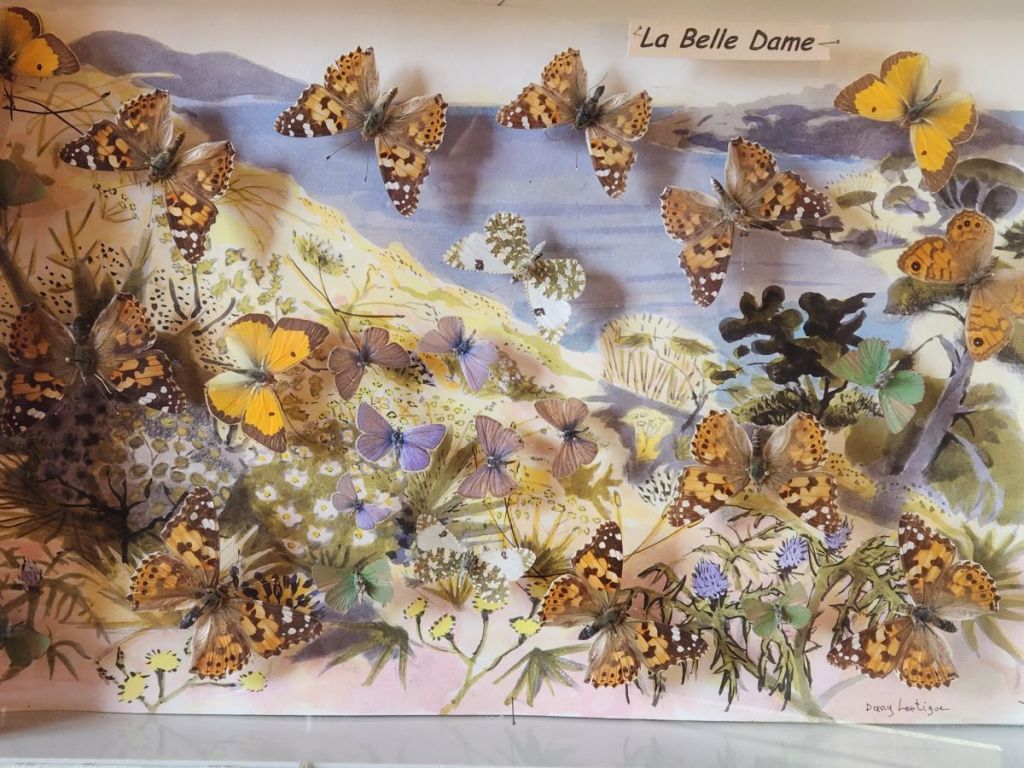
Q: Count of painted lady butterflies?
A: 9